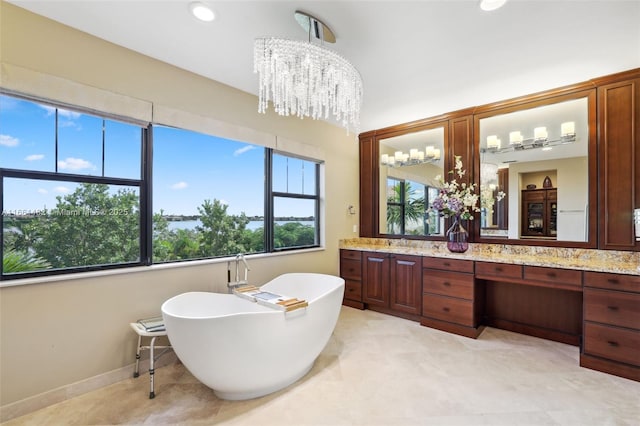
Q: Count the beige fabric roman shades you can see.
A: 3